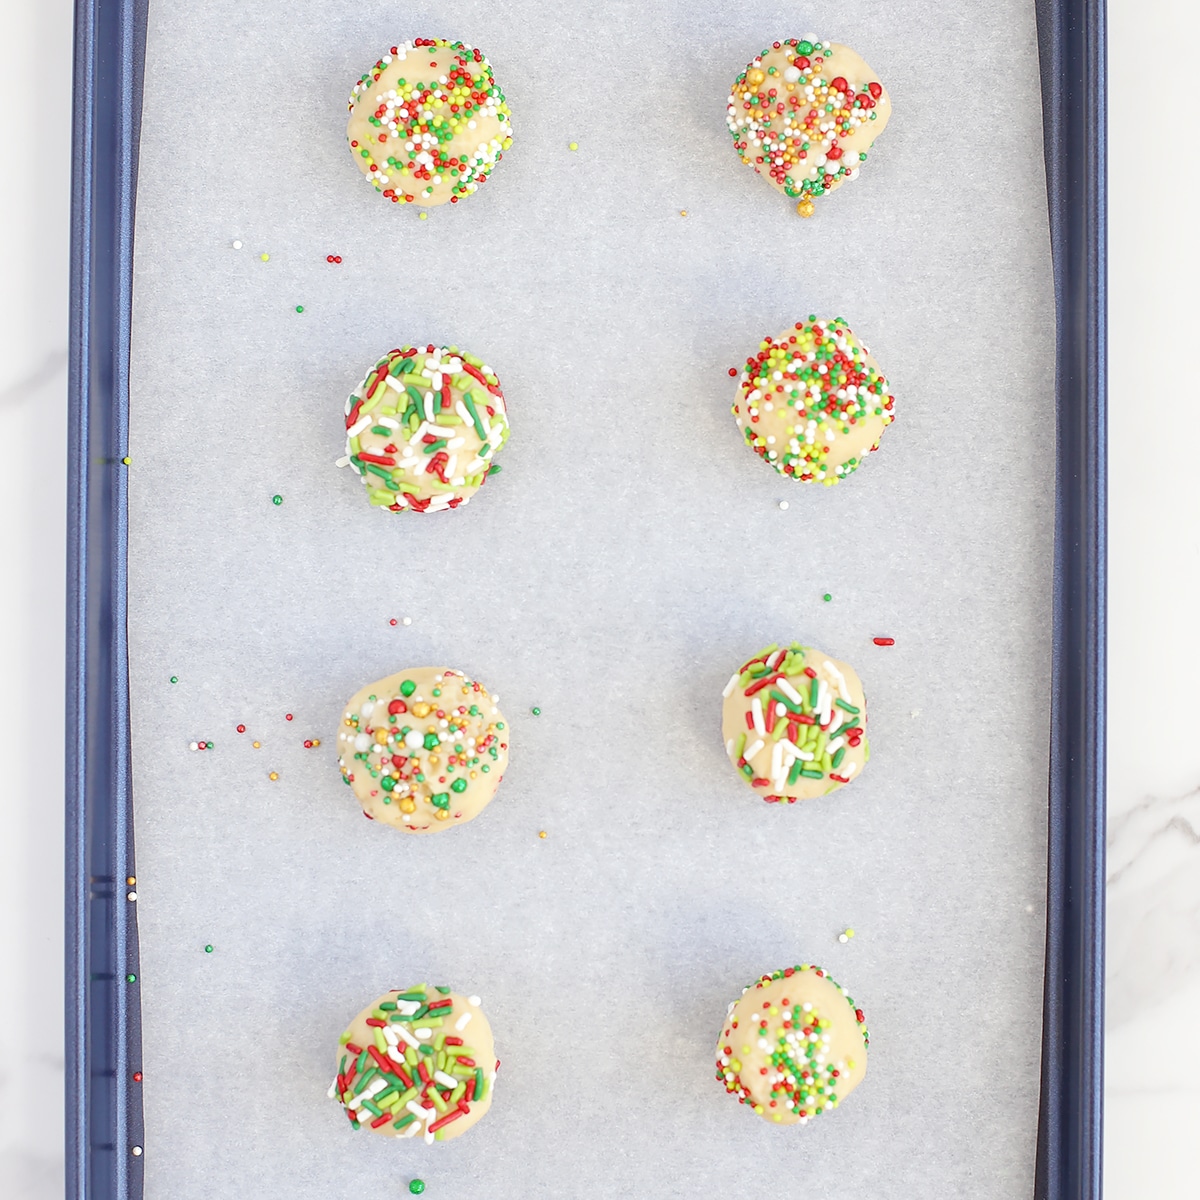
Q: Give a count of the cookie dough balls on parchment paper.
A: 8